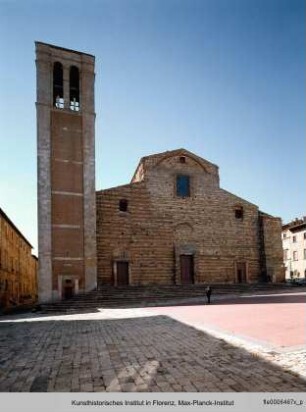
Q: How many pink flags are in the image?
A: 0